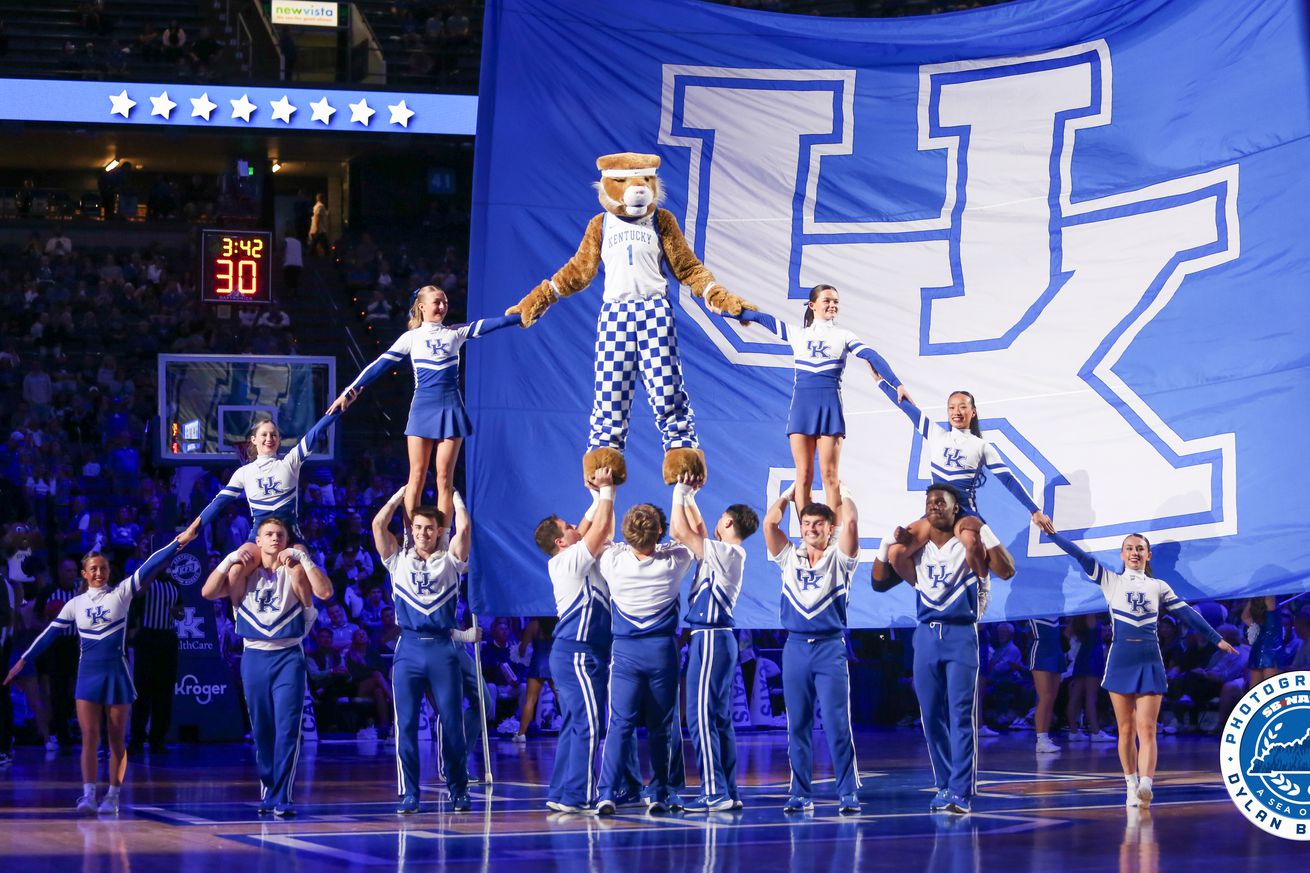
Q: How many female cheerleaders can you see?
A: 6